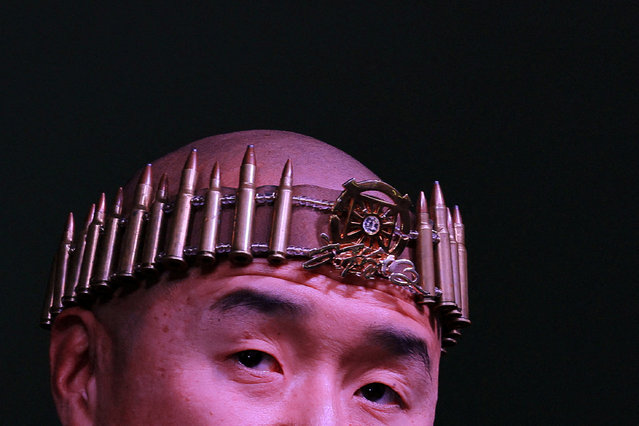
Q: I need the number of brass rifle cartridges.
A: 15